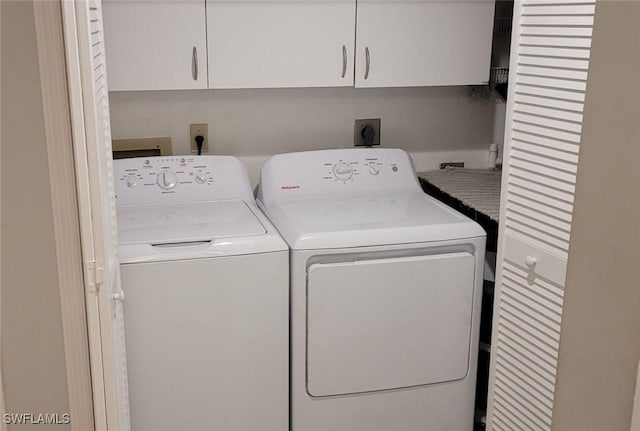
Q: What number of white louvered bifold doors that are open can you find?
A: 2